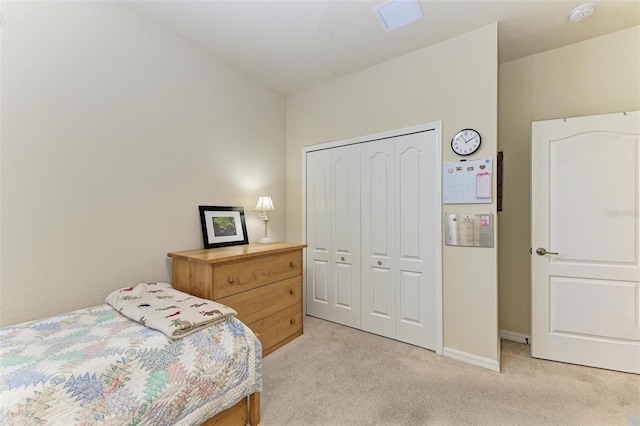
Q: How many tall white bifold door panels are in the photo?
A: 4